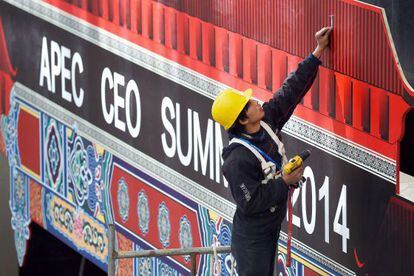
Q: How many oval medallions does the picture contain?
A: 4